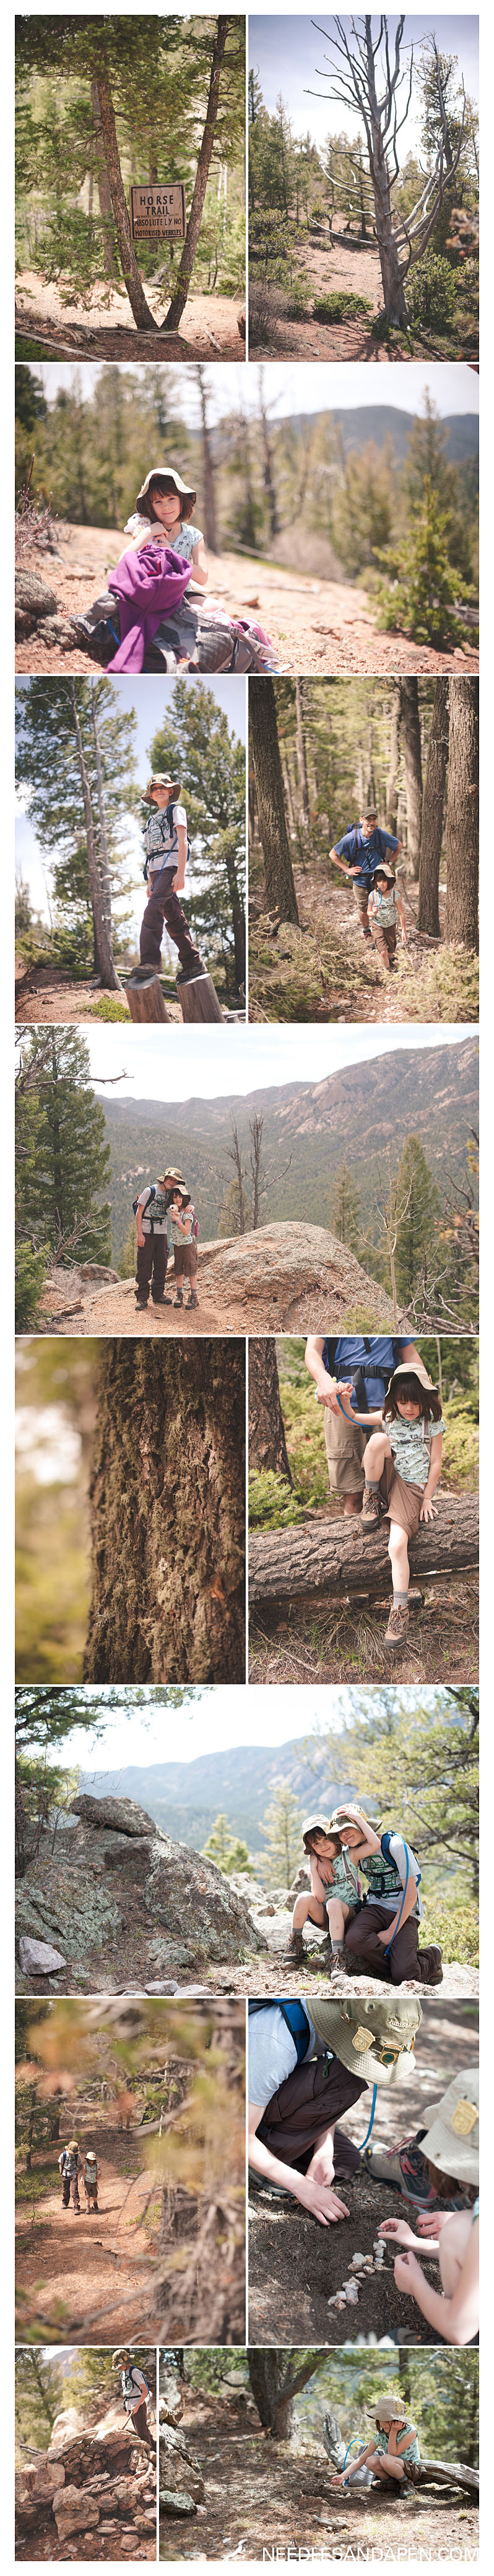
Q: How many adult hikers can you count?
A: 1